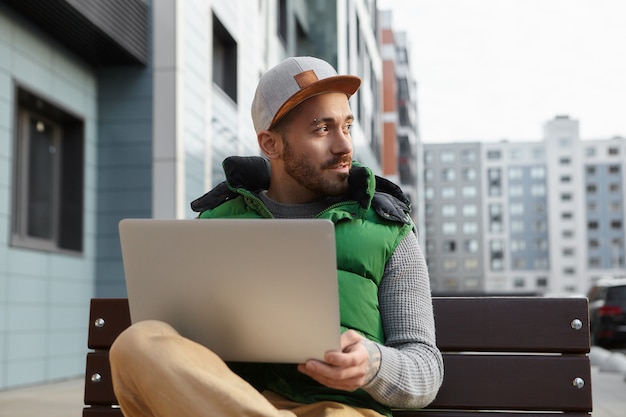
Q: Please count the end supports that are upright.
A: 2